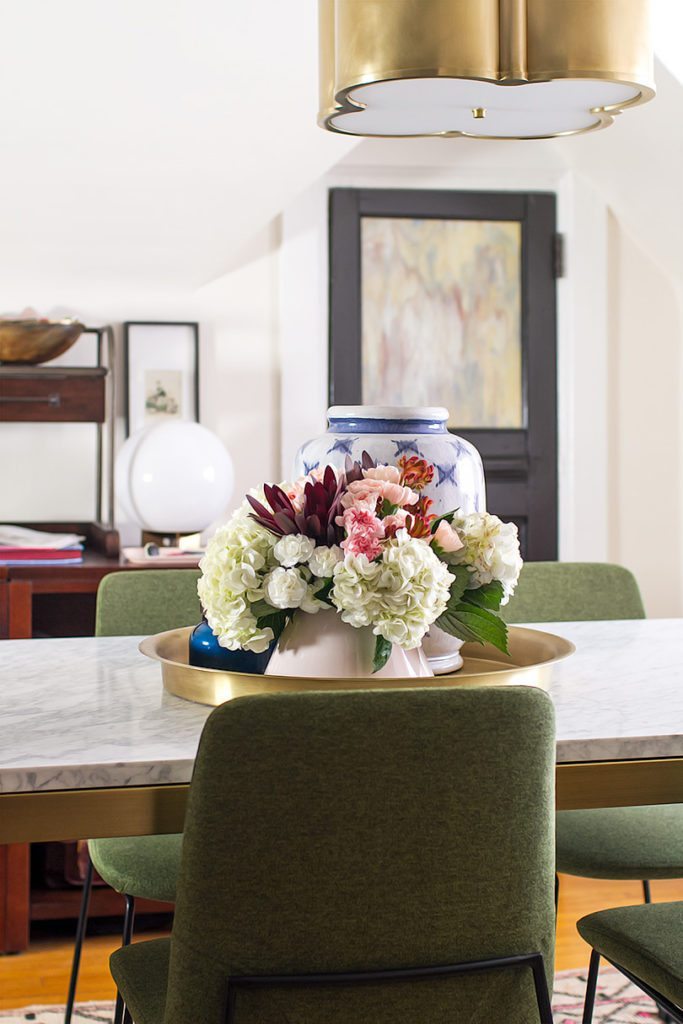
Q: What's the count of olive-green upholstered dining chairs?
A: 4